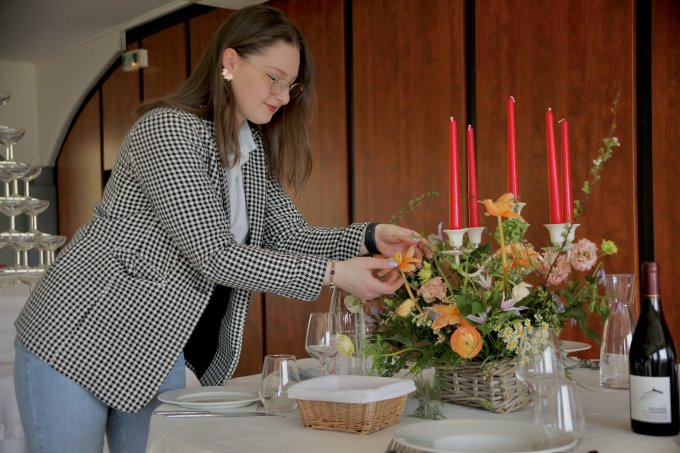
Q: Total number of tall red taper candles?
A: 5